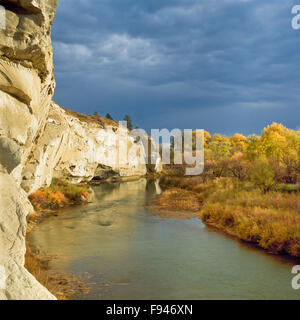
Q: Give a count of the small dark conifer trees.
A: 3